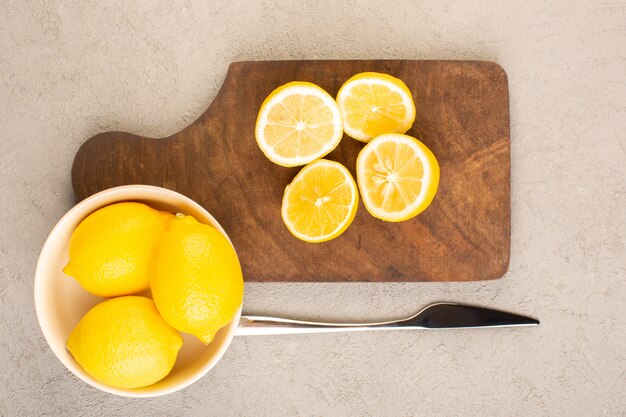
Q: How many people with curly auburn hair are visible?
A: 0